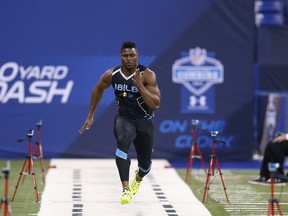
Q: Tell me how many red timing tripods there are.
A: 6